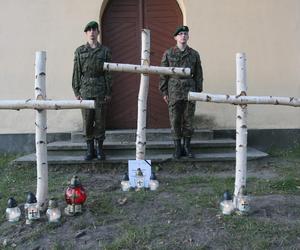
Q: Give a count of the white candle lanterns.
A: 8